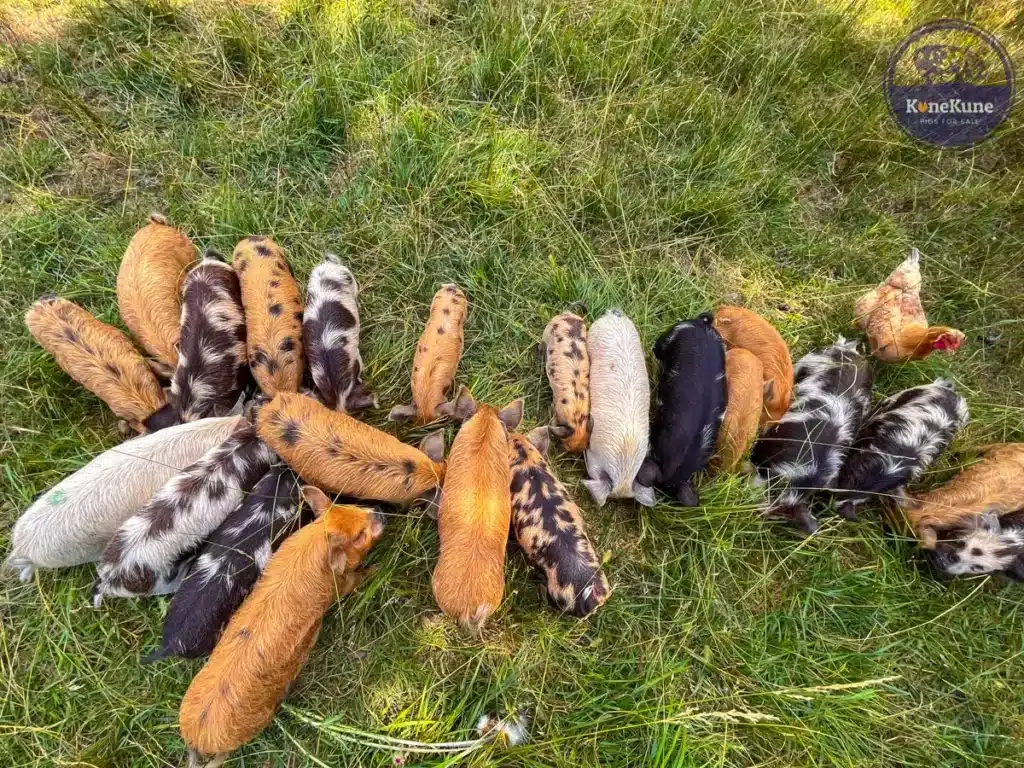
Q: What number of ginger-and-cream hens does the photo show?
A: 1